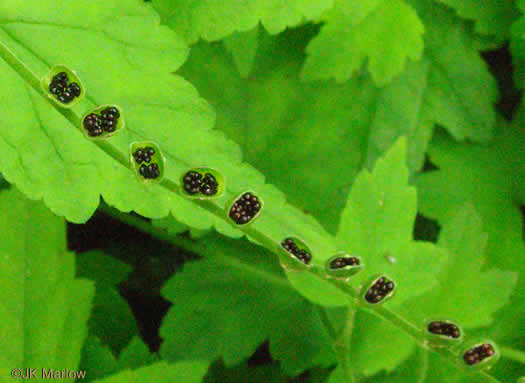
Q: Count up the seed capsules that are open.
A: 10